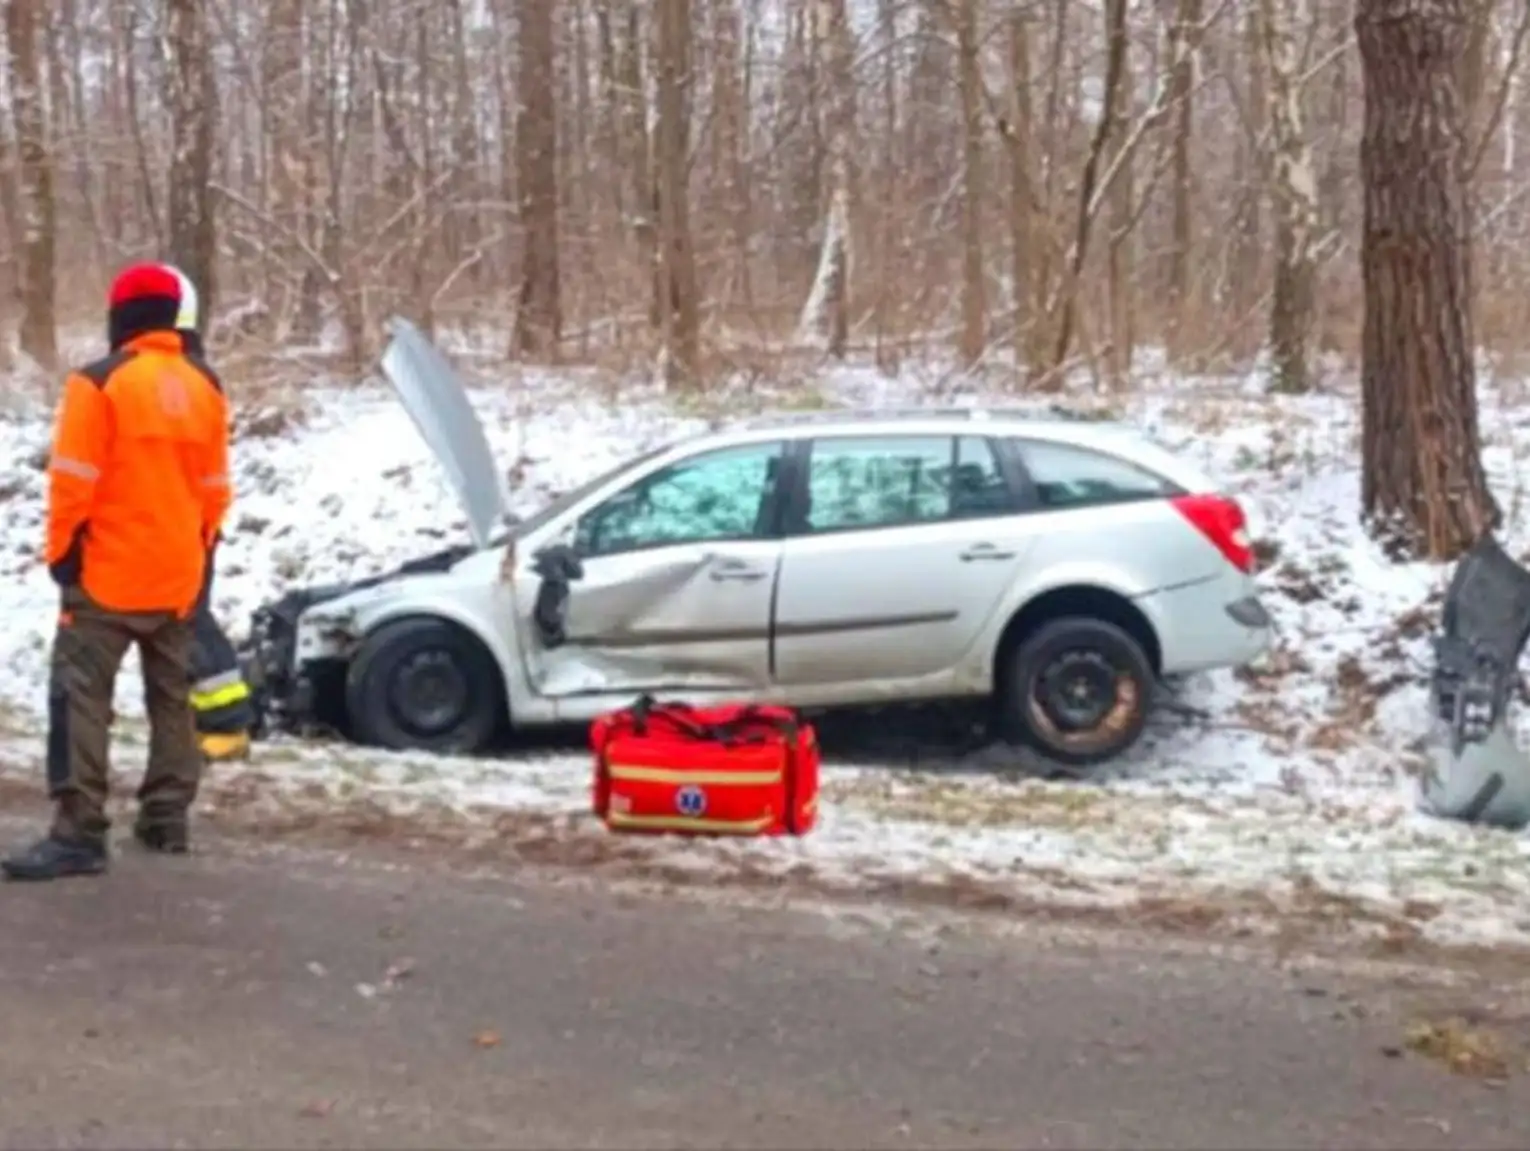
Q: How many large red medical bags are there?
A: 1